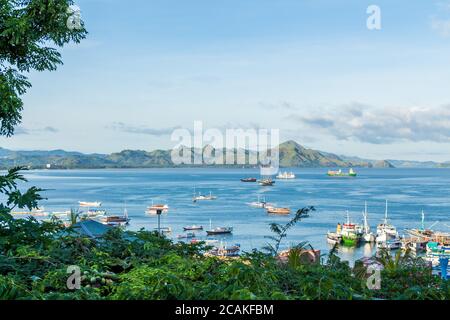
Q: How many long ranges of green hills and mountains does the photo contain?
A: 1